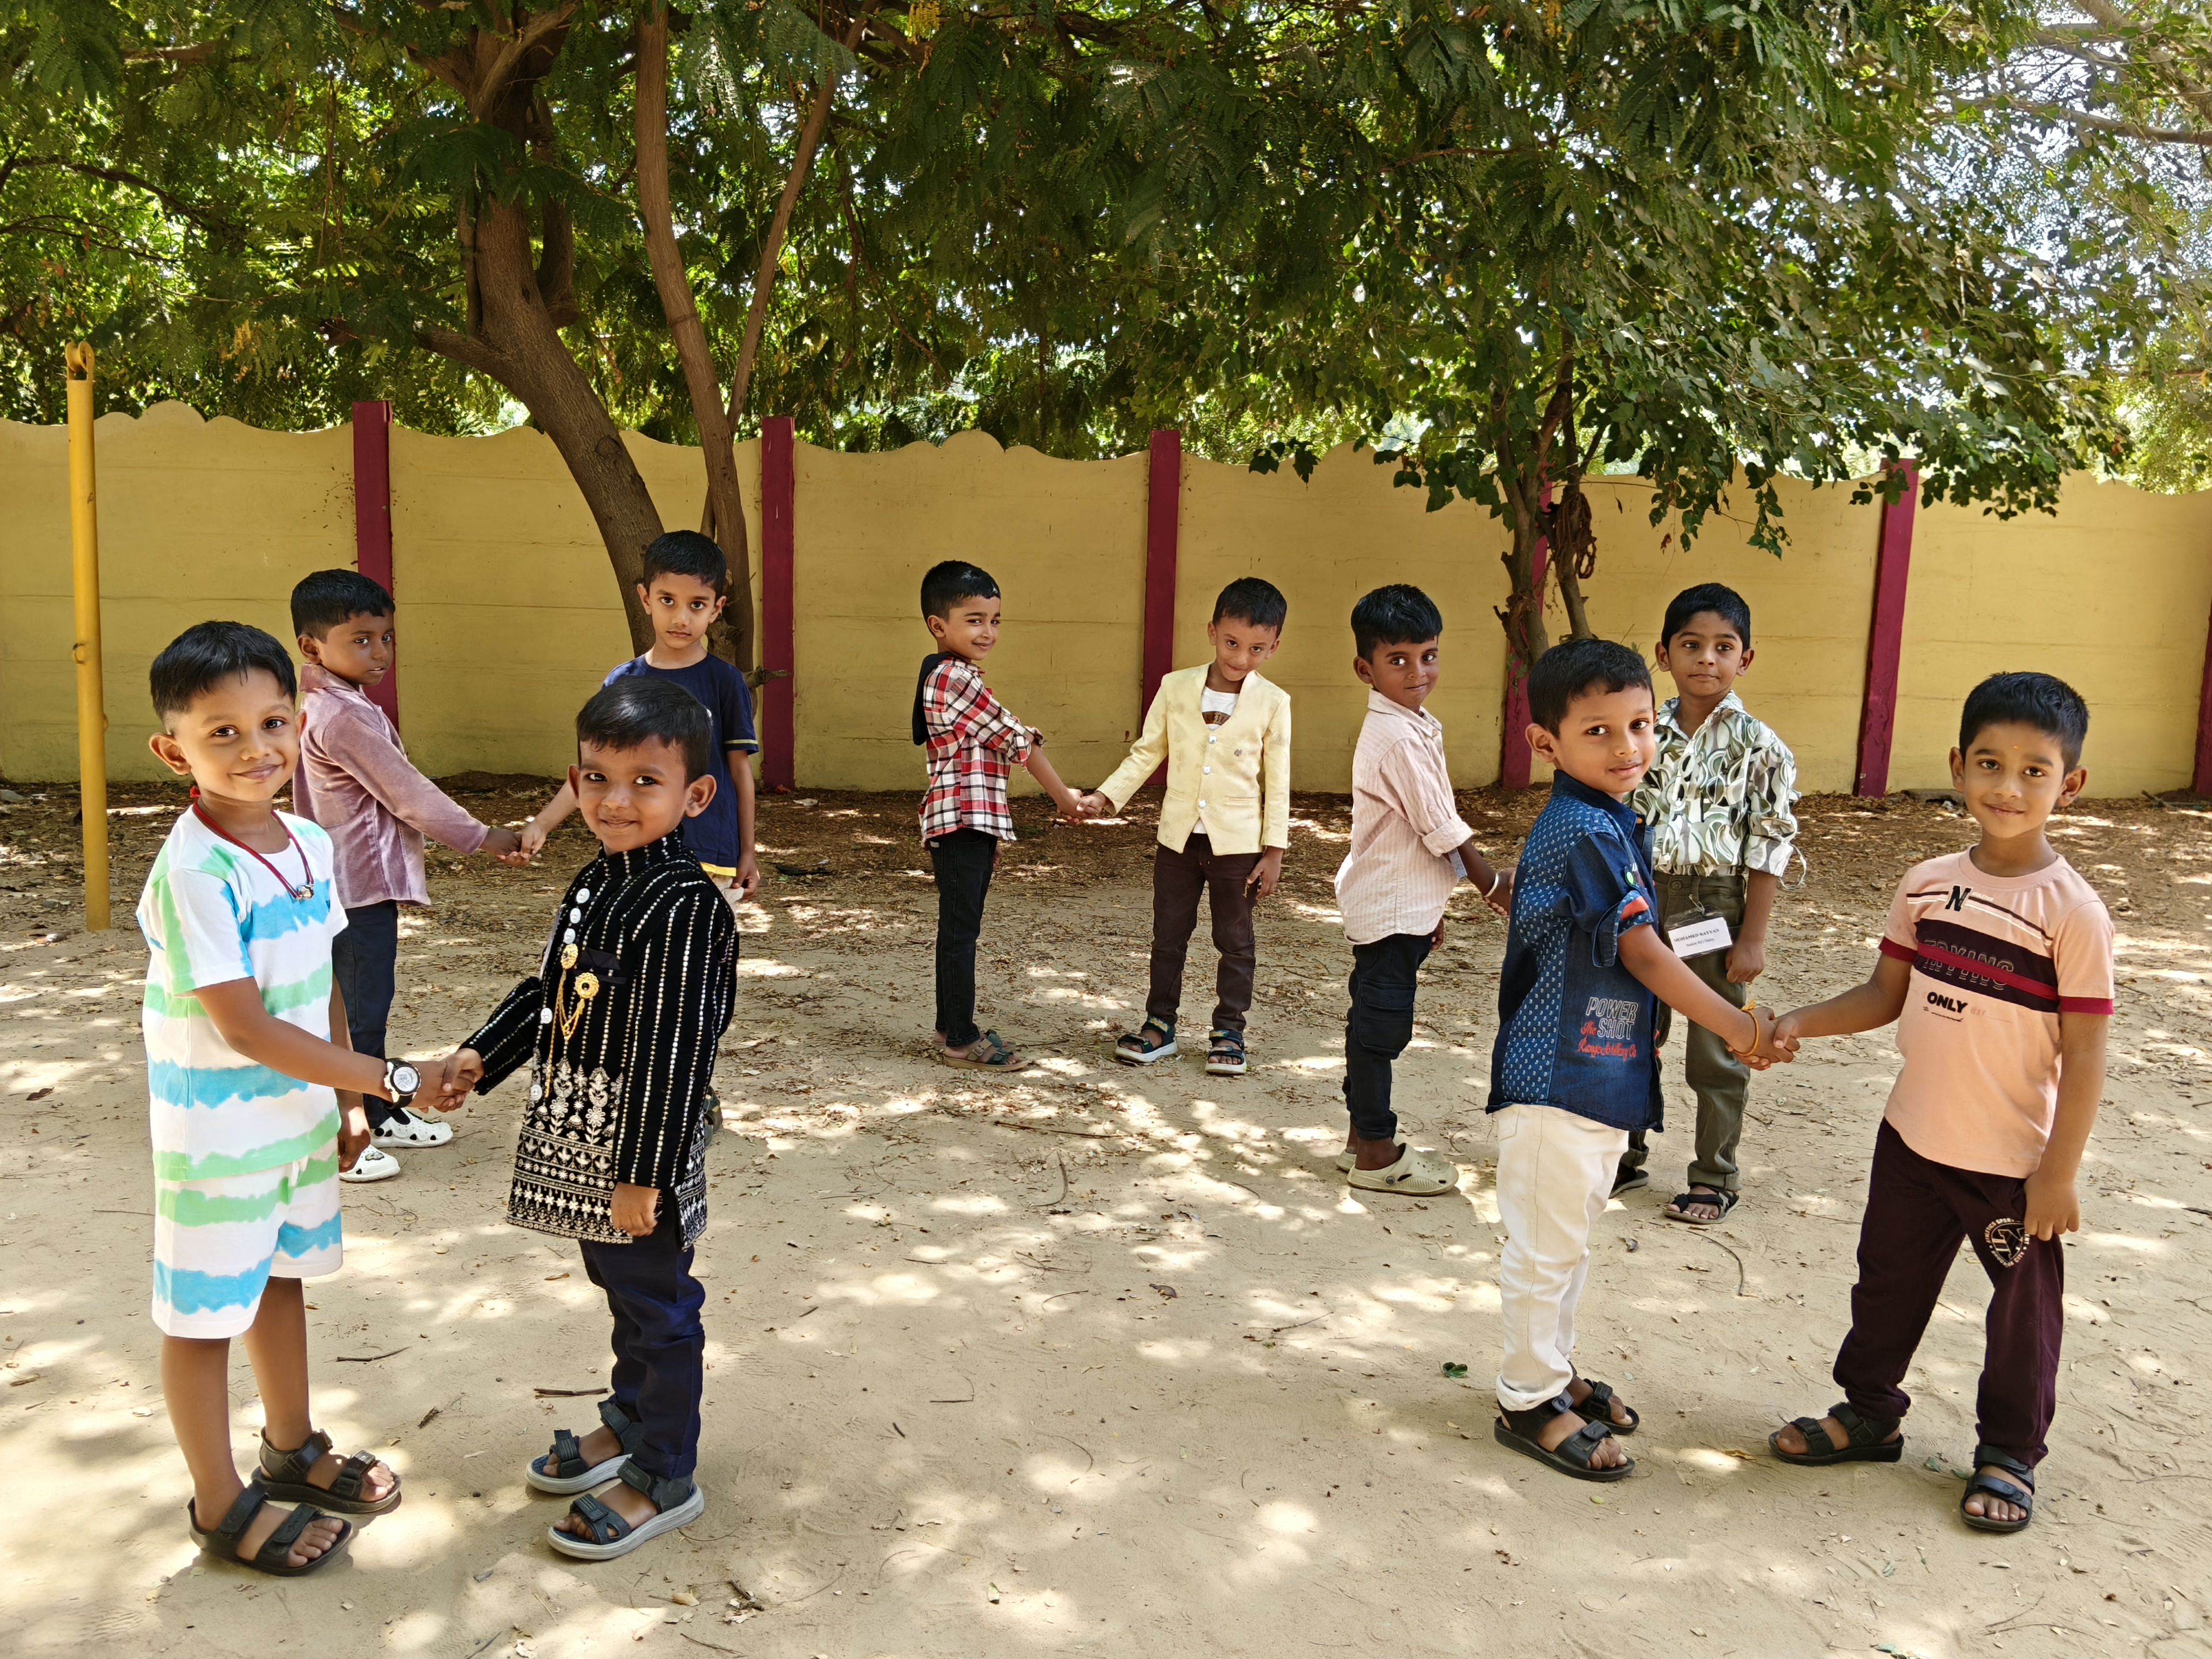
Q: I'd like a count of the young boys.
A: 10